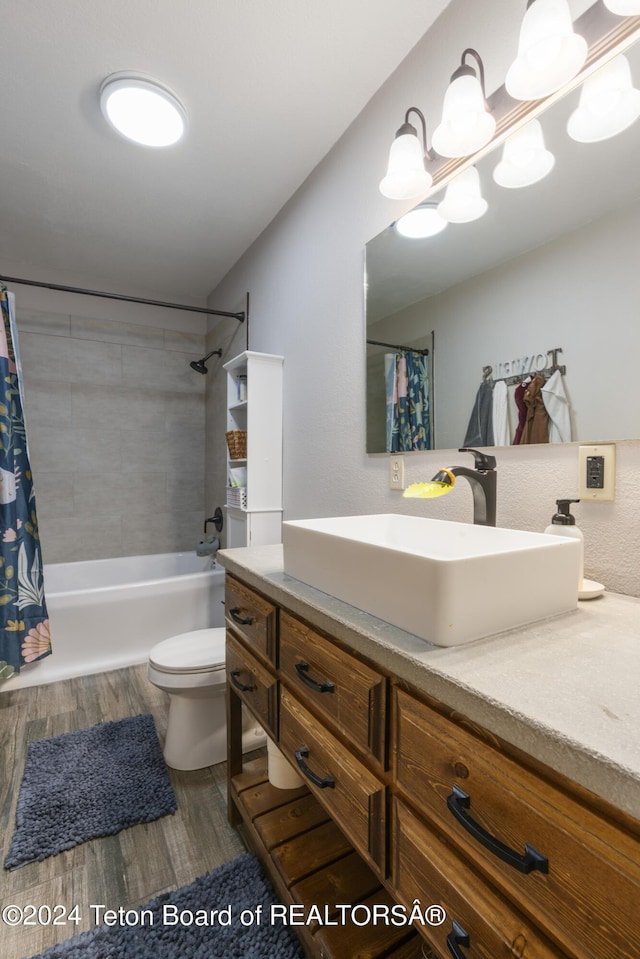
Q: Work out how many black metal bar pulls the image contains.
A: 6